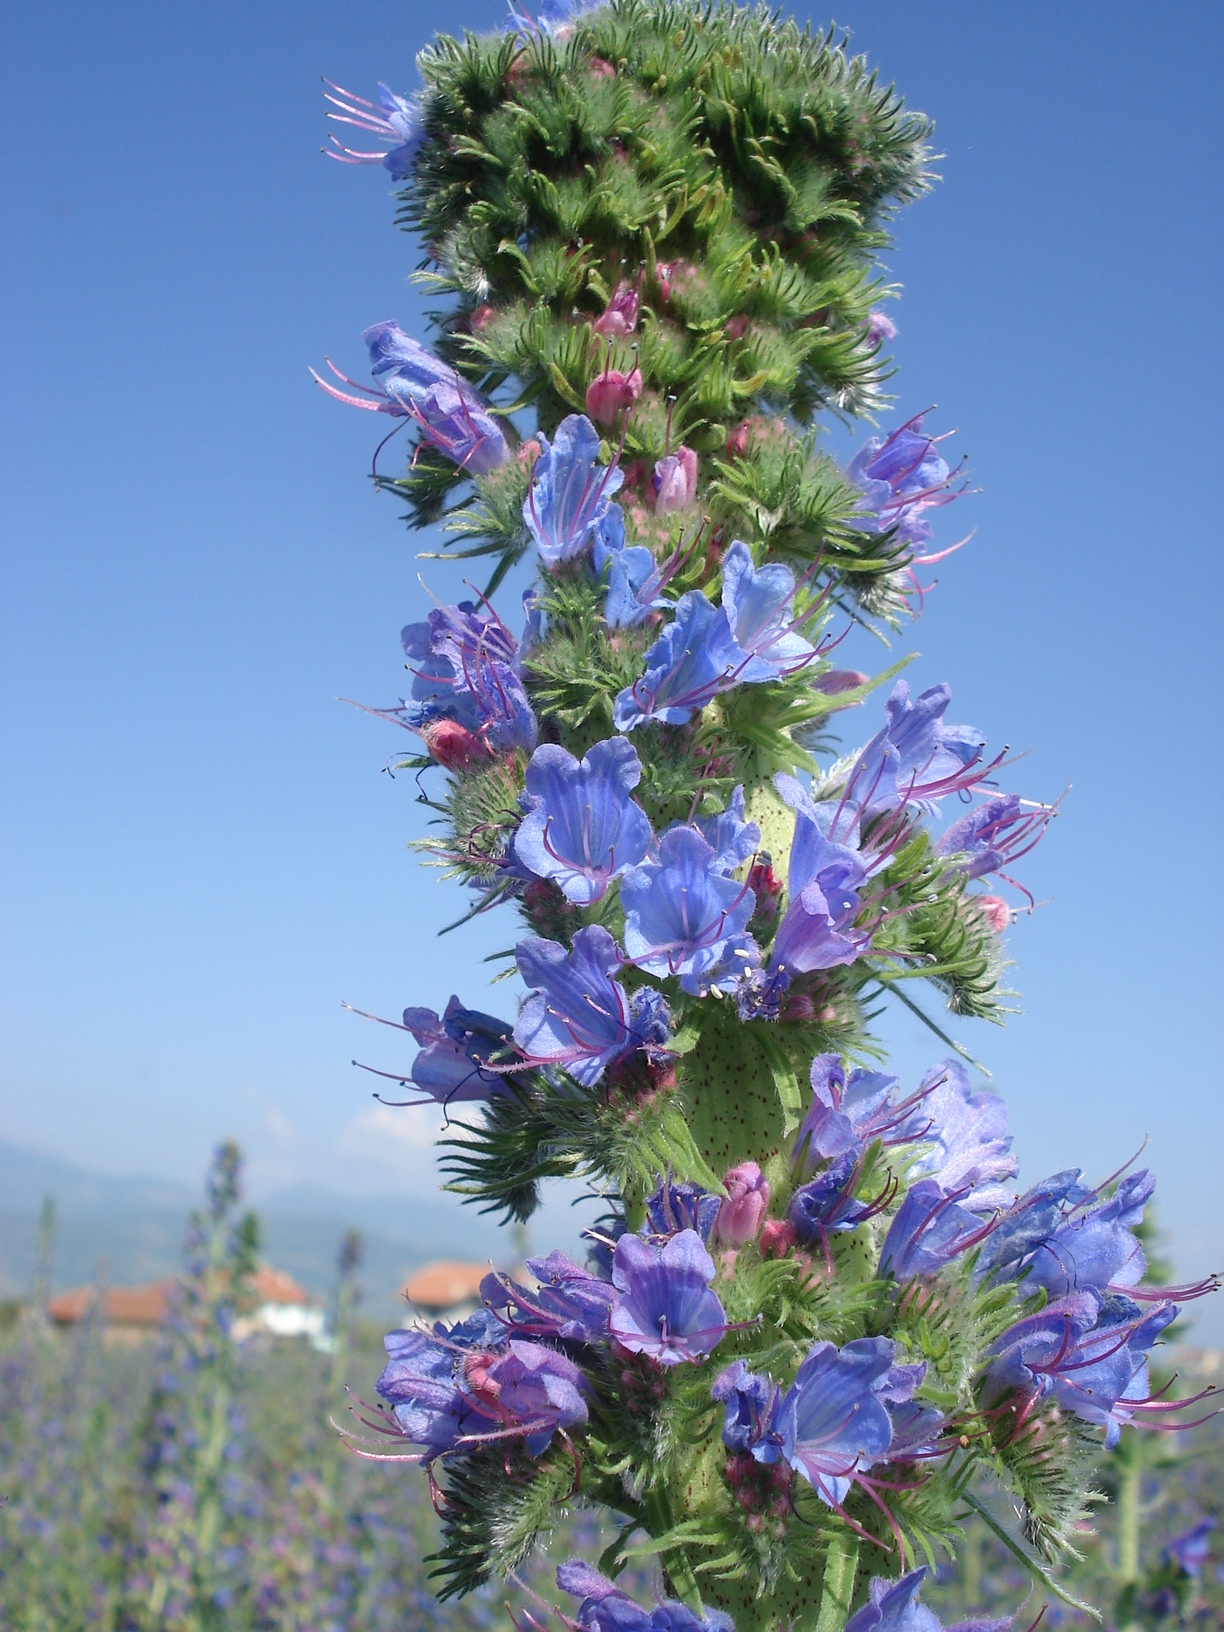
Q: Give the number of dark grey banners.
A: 0